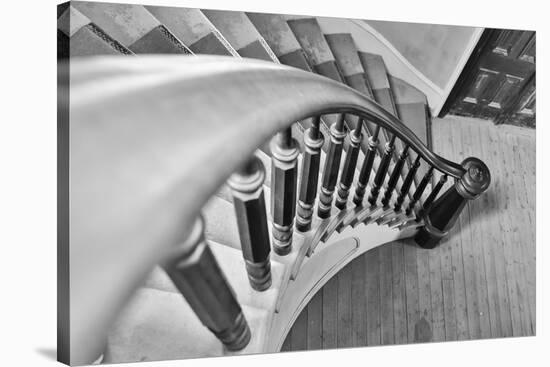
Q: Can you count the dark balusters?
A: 12